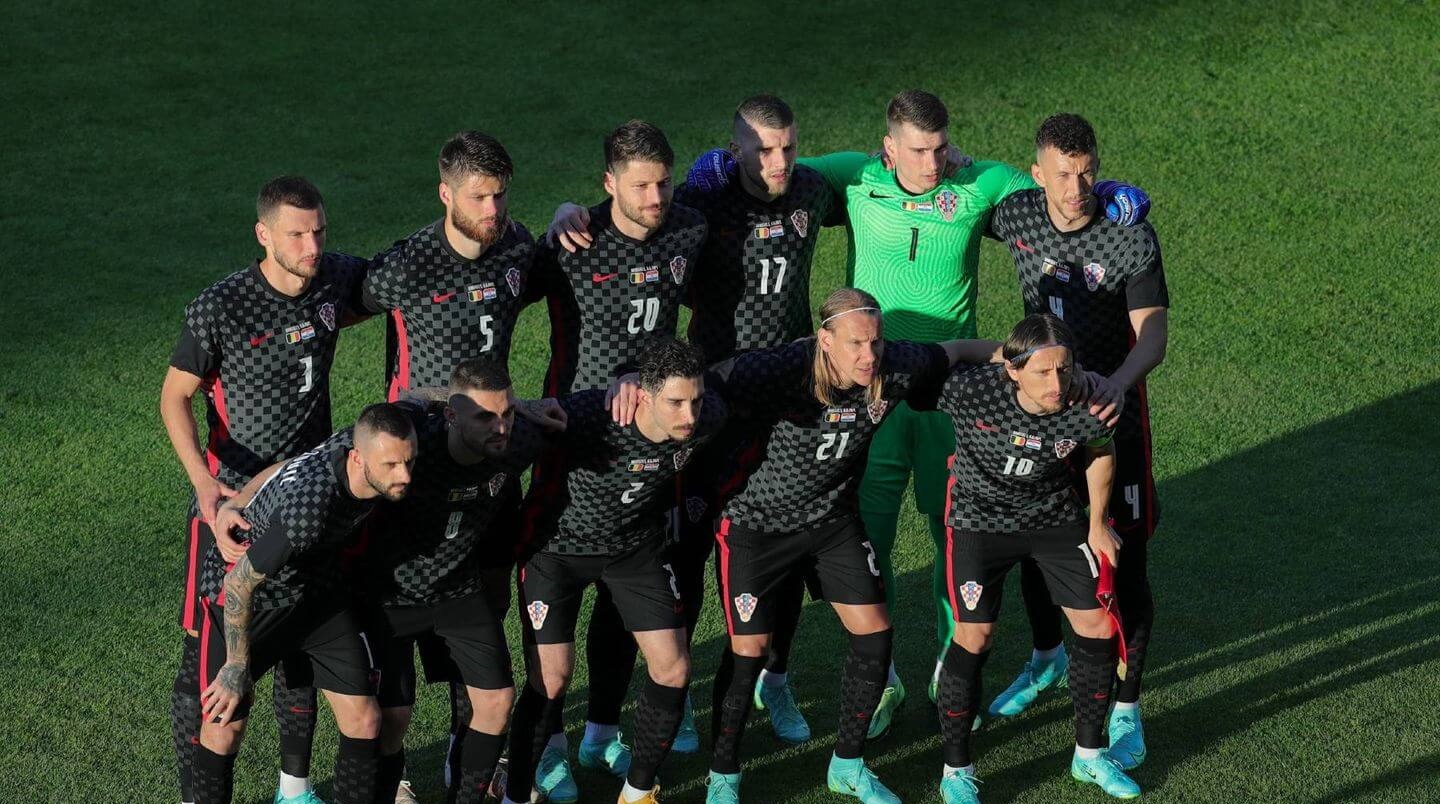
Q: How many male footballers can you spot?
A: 11